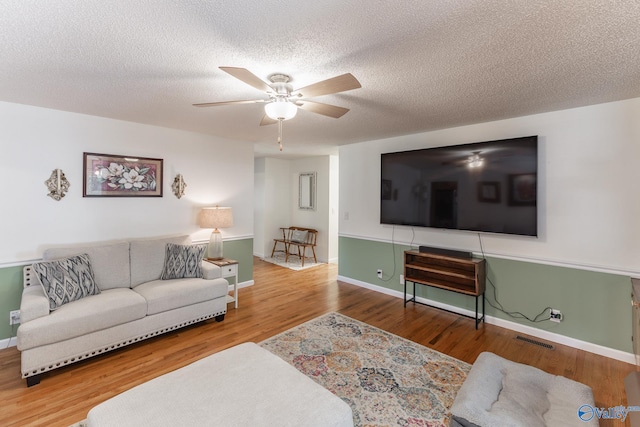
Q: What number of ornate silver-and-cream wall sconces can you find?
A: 2